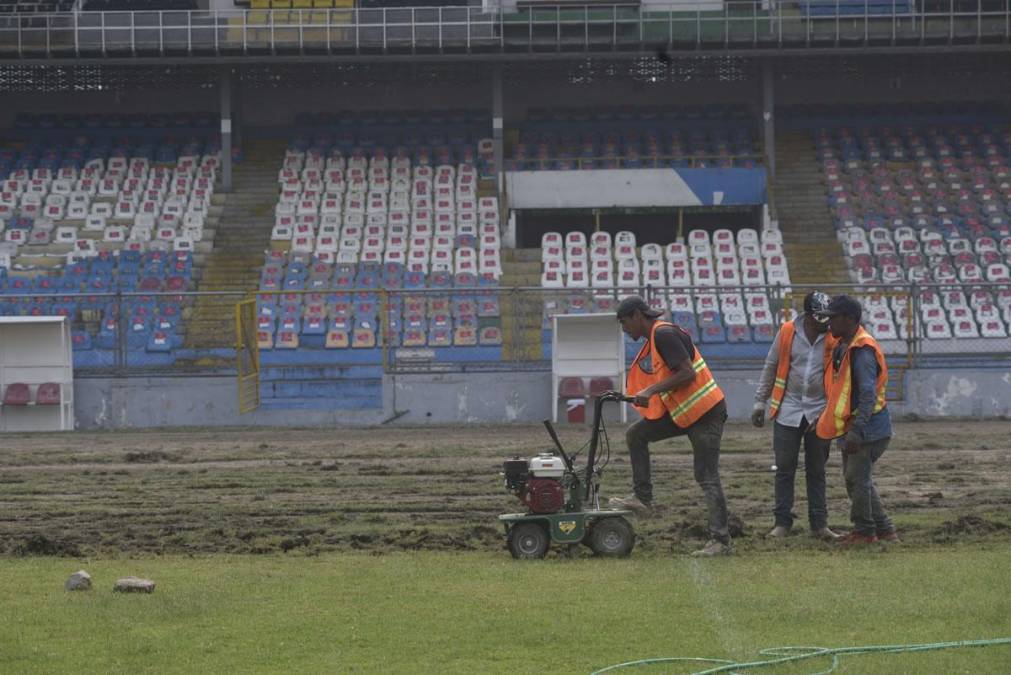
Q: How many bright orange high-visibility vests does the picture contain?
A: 3